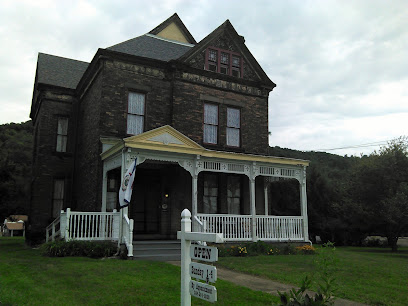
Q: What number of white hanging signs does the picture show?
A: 3